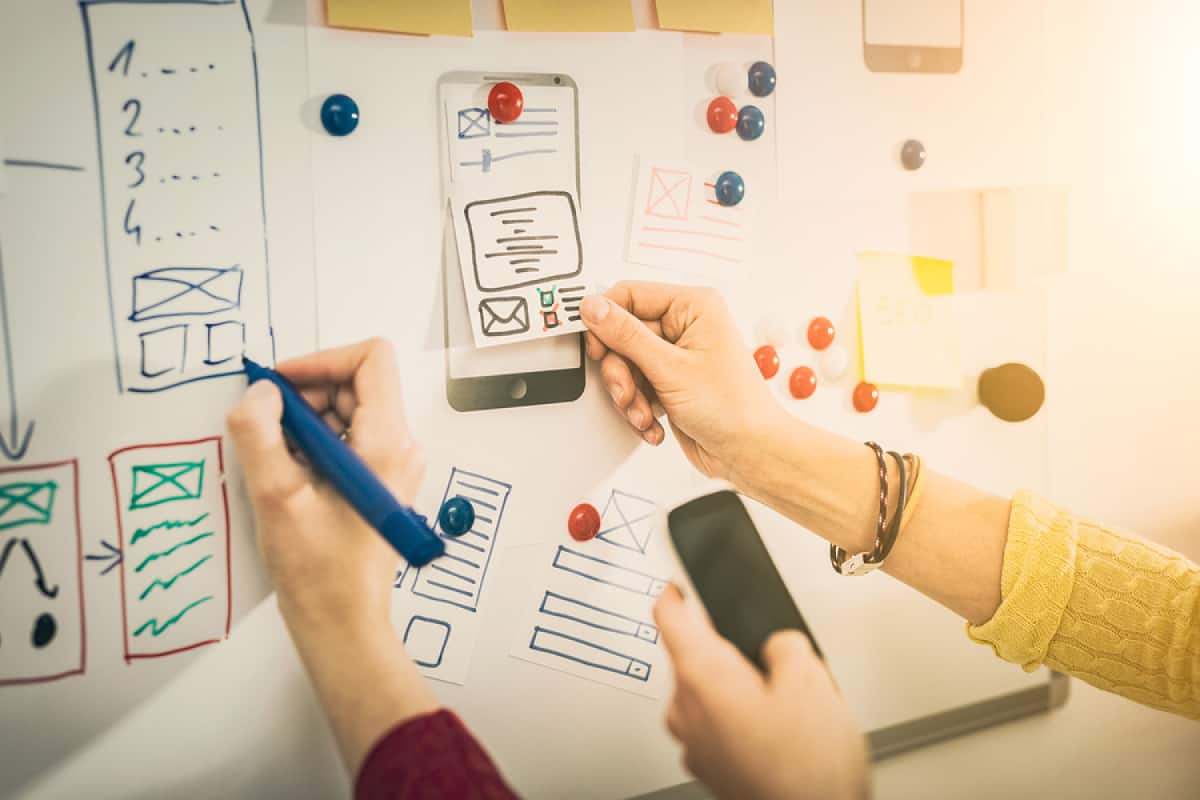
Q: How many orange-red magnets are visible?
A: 7